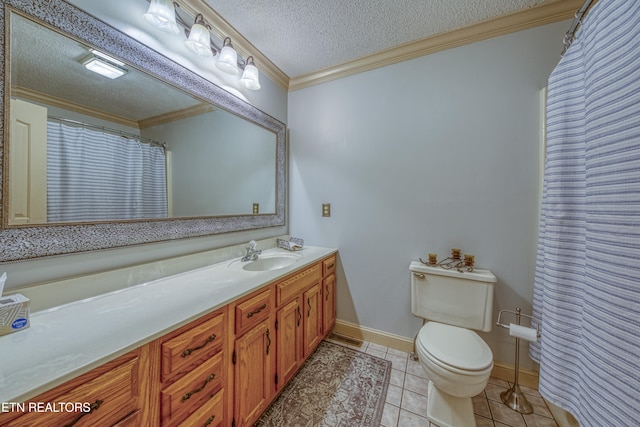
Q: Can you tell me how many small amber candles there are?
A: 3